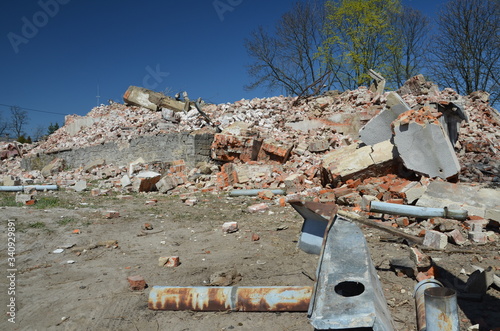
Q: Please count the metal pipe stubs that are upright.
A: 1